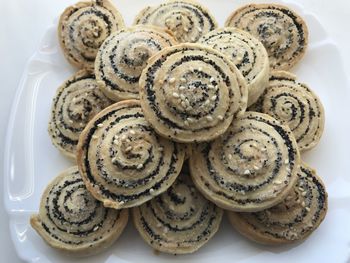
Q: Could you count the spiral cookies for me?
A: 13